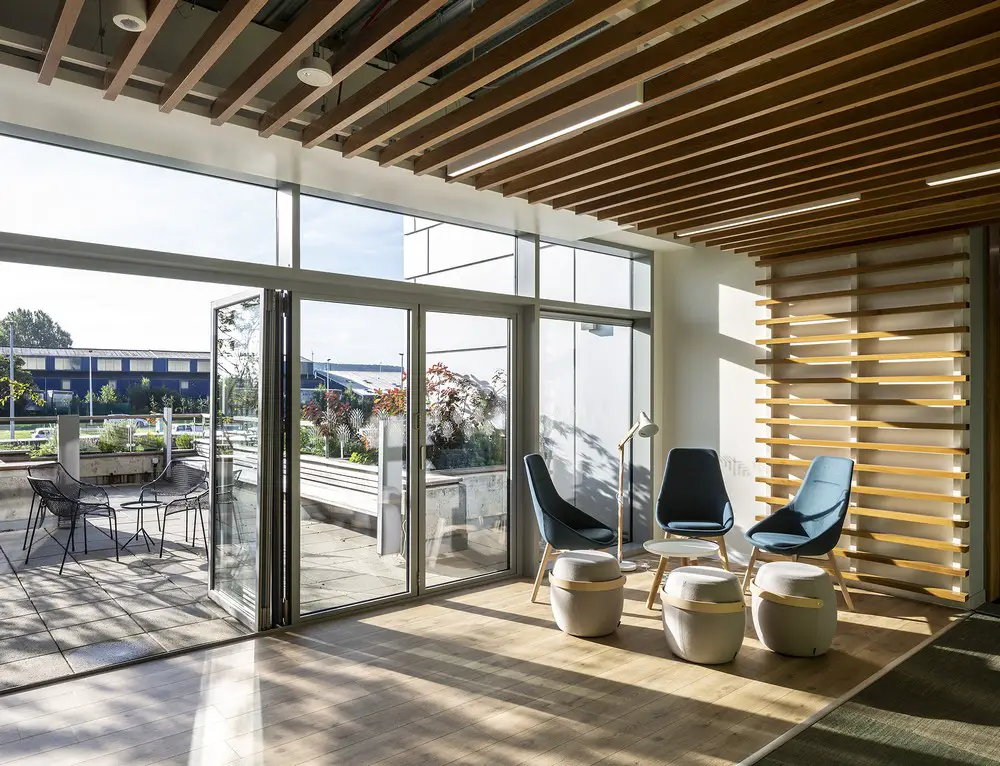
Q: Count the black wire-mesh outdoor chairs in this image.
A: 4